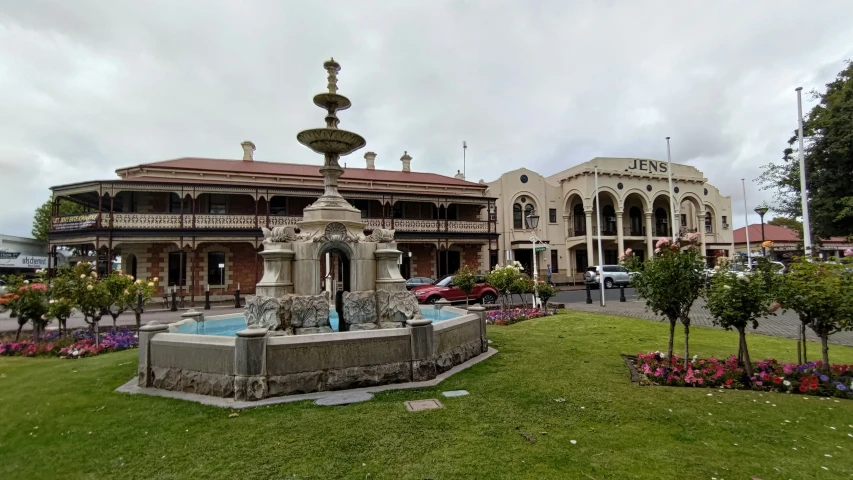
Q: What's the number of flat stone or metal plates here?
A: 3